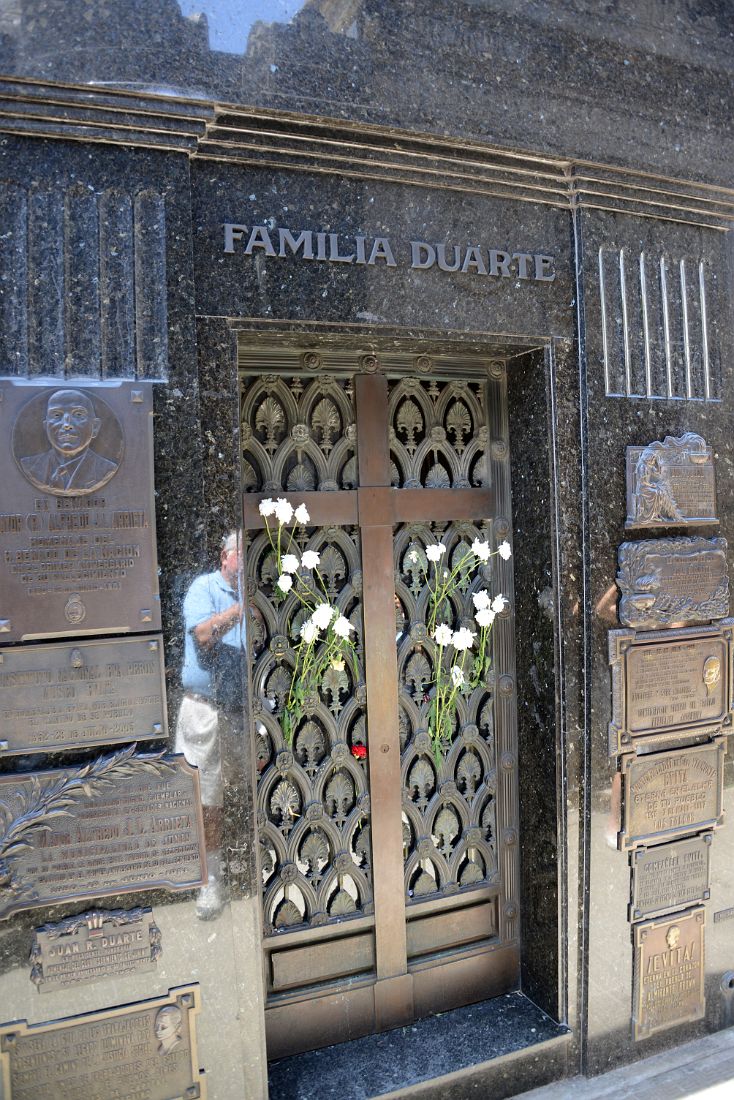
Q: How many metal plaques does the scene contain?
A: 11